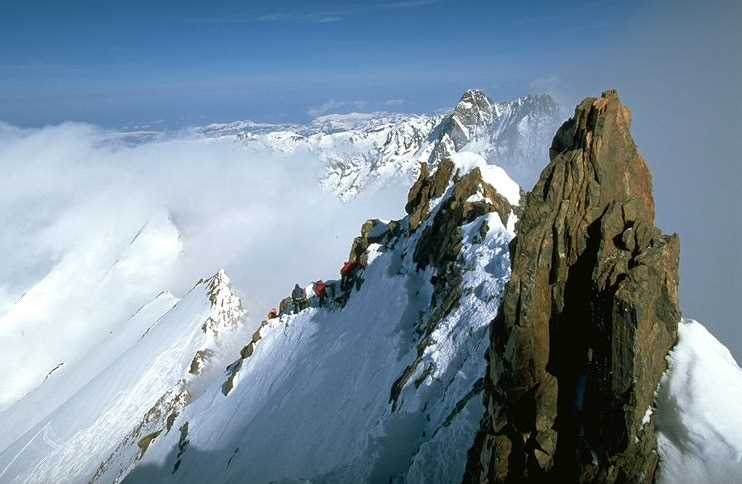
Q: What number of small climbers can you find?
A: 4